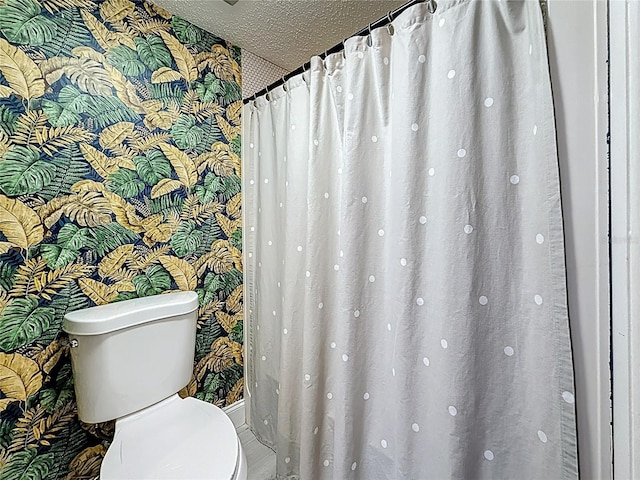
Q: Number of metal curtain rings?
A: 9